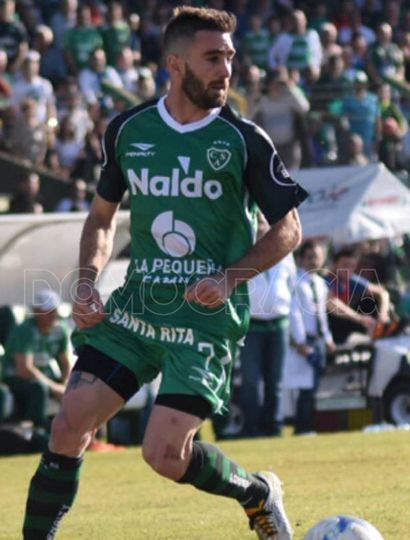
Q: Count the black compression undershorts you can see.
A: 1